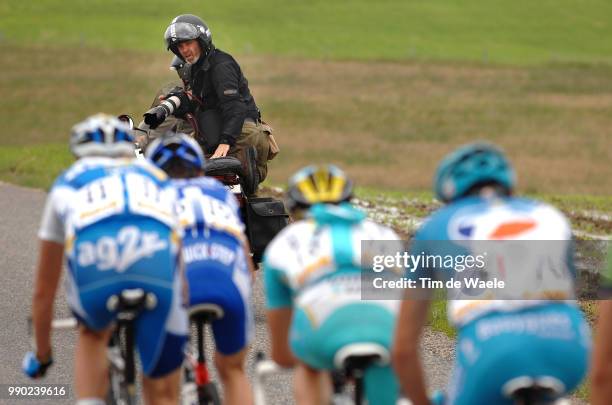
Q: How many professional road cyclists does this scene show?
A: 4